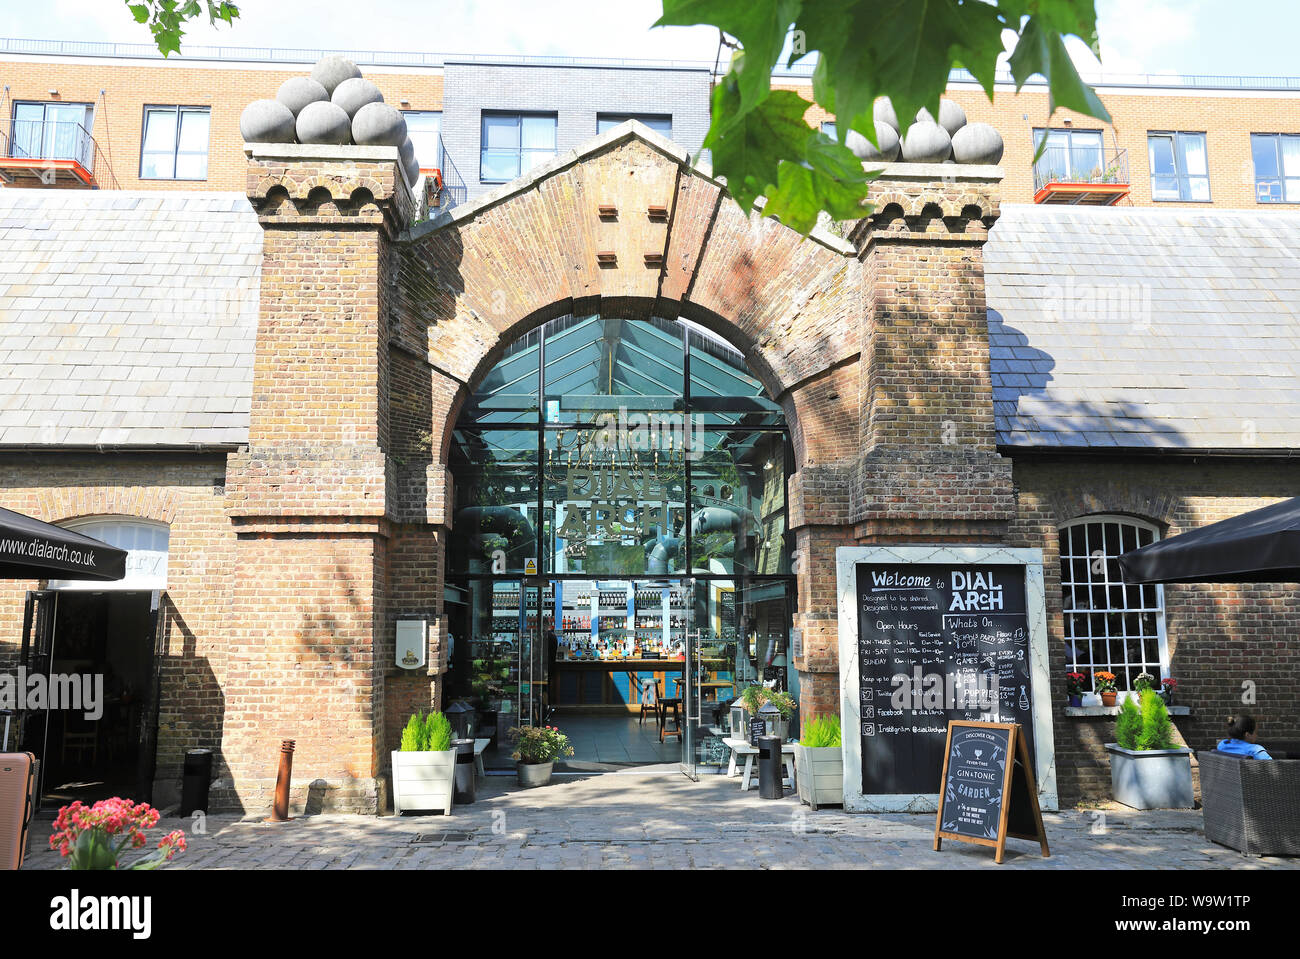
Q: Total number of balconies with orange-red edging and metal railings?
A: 3